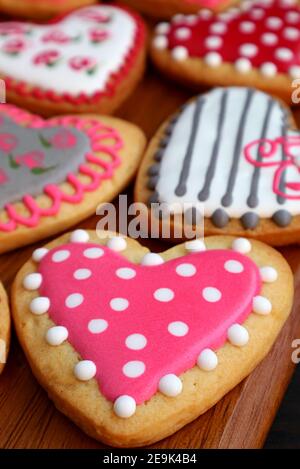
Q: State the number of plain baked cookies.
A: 0